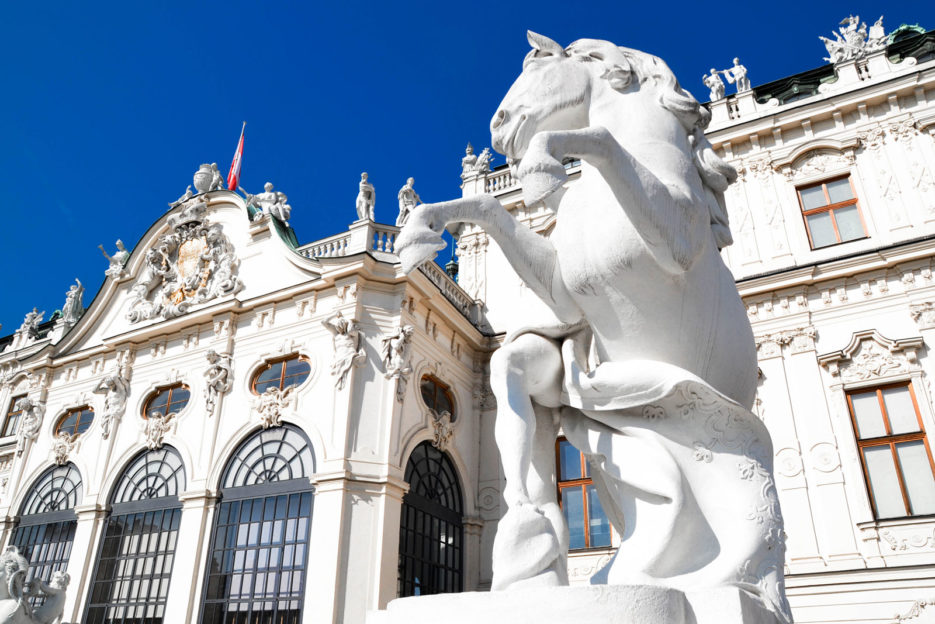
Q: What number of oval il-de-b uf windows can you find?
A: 4